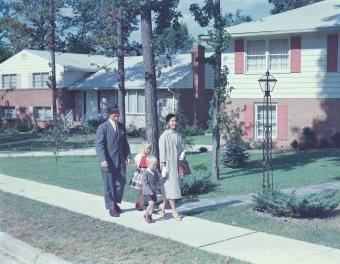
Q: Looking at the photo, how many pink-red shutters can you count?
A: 5